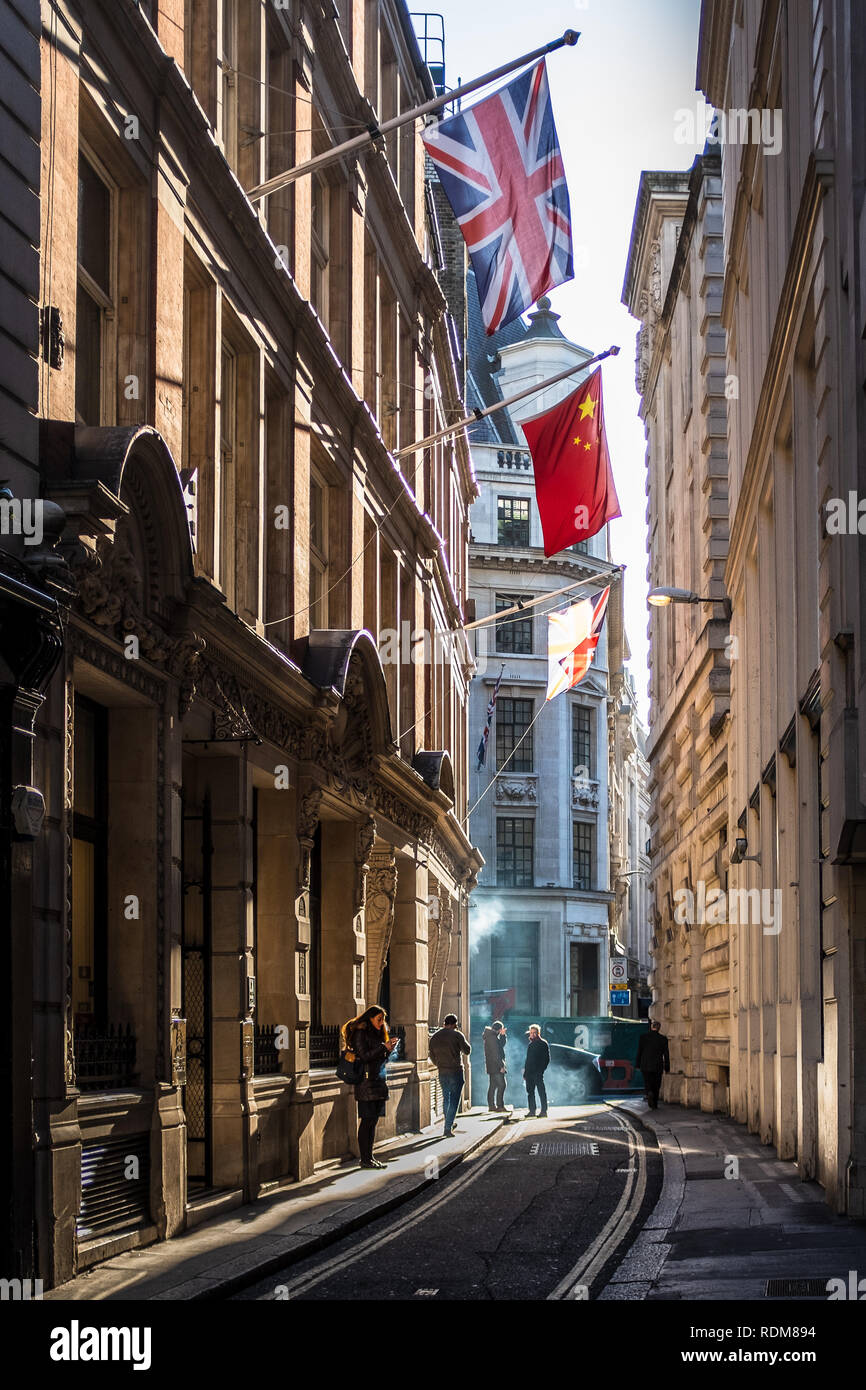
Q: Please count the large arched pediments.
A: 3